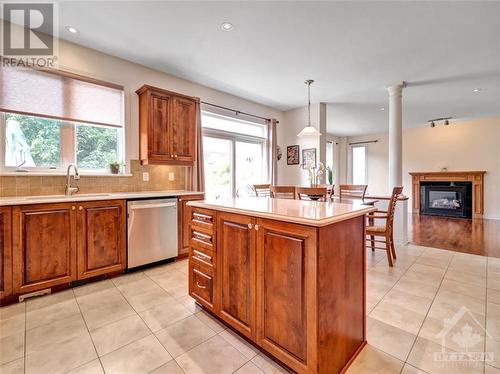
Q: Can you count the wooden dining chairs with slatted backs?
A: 6